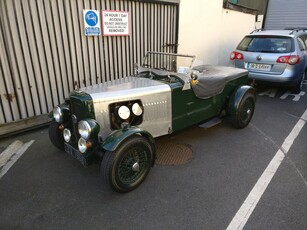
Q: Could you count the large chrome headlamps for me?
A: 2